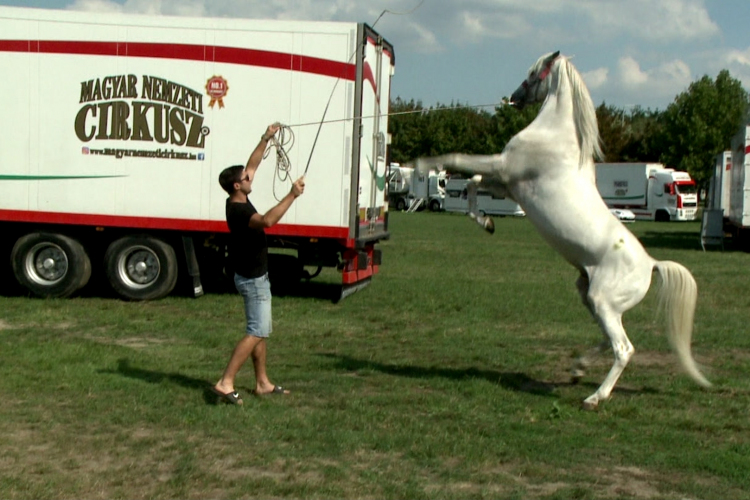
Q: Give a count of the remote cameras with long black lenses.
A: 0